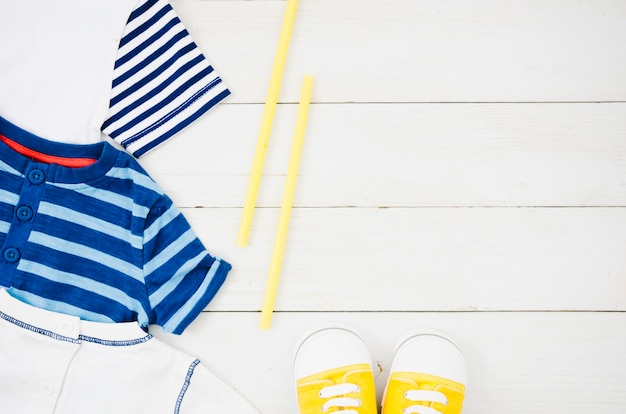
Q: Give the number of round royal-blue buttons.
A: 3